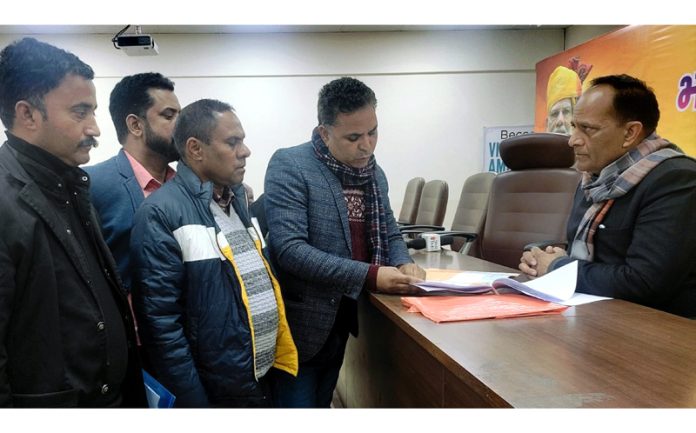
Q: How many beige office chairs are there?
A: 3